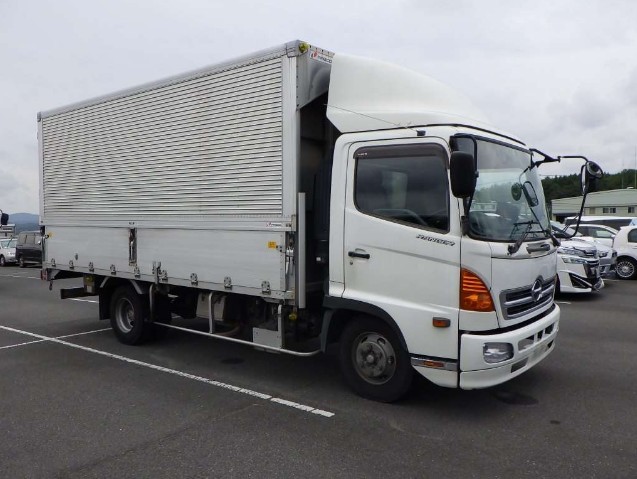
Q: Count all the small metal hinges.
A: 9